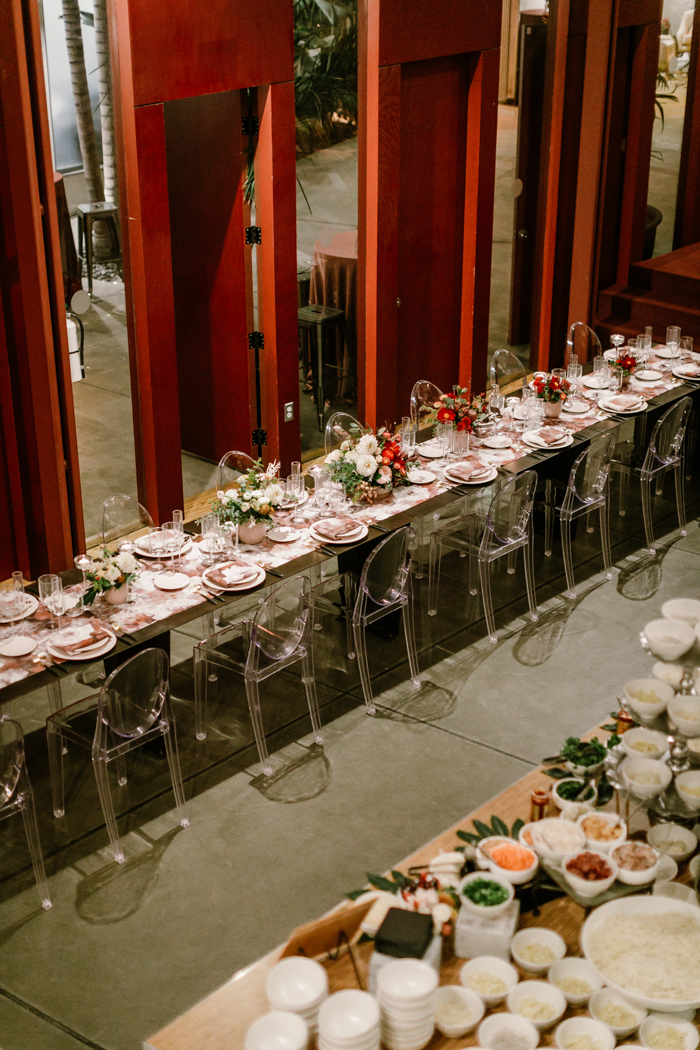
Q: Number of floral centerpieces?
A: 6